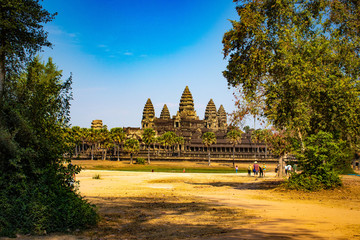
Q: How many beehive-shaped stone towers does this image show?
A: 5